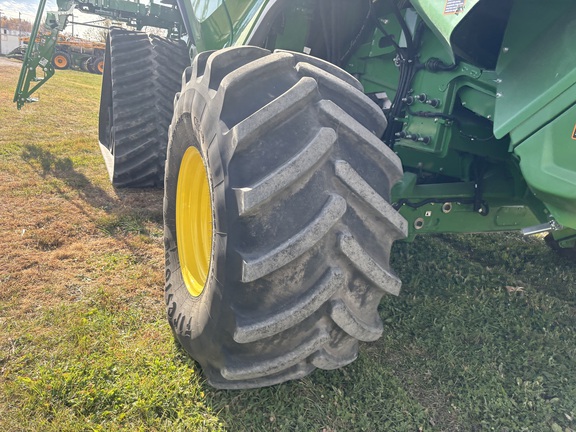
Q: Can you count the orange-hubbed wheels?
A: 2